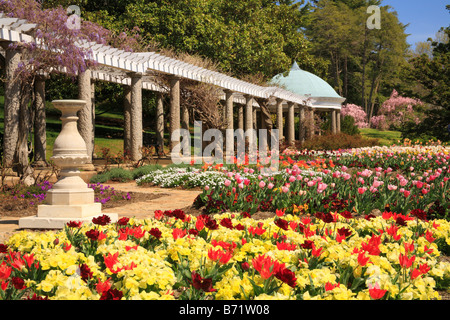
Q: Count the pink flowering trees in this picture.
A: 2